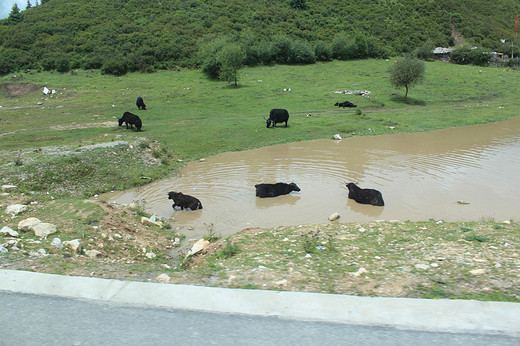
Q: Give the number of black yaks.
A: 7